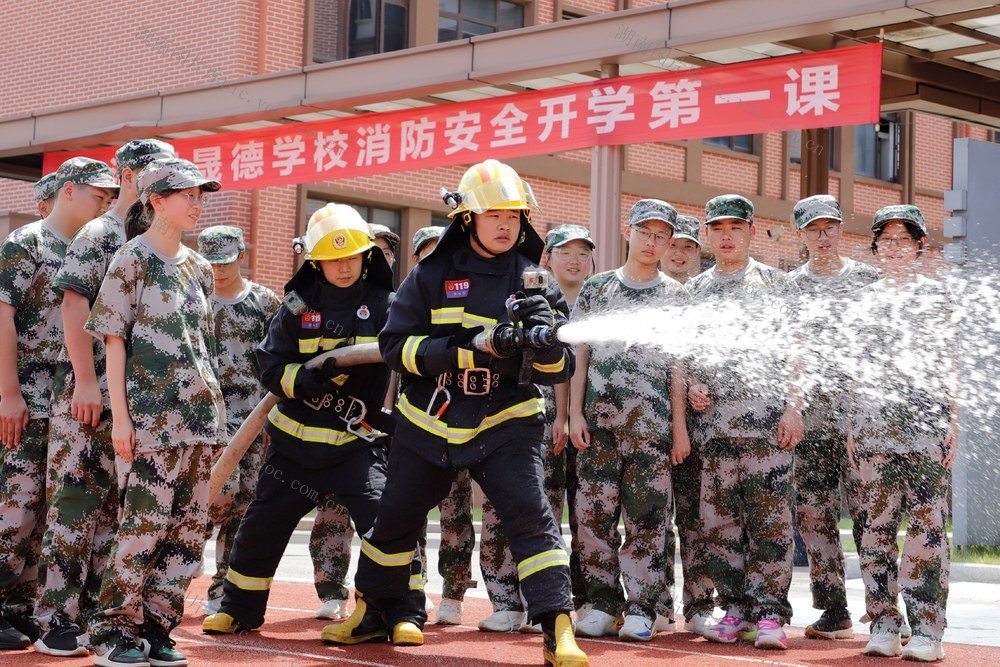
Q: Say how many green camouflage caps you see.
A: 13